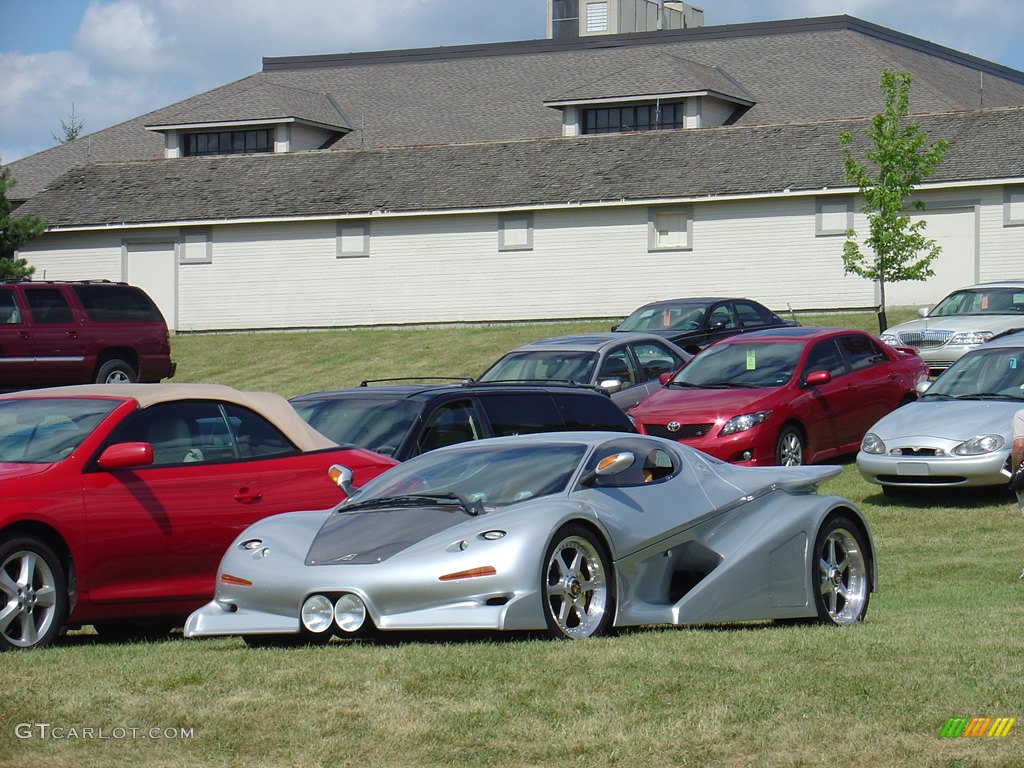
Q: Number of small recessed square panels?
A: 6